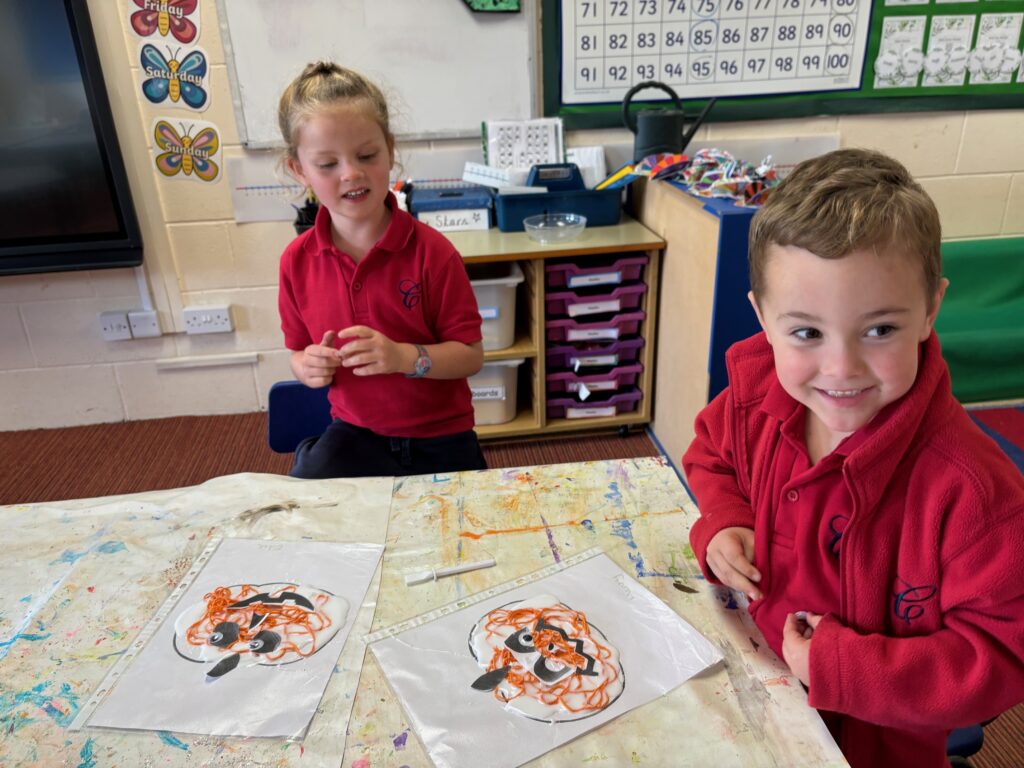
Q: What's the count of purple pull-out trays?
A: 6